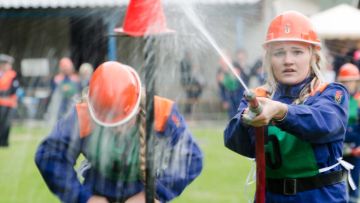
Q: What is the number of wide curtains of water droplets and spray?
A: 1